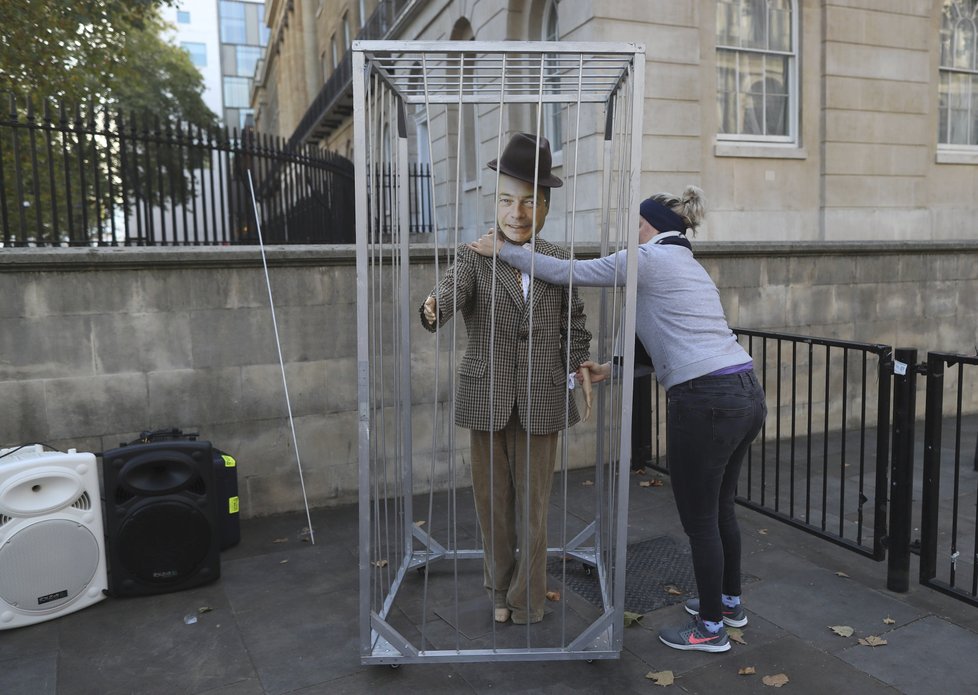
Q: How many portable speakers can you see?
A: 2